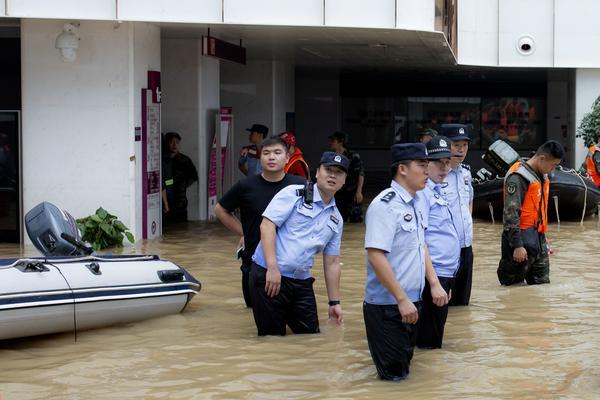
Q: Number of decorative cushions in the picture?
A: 0